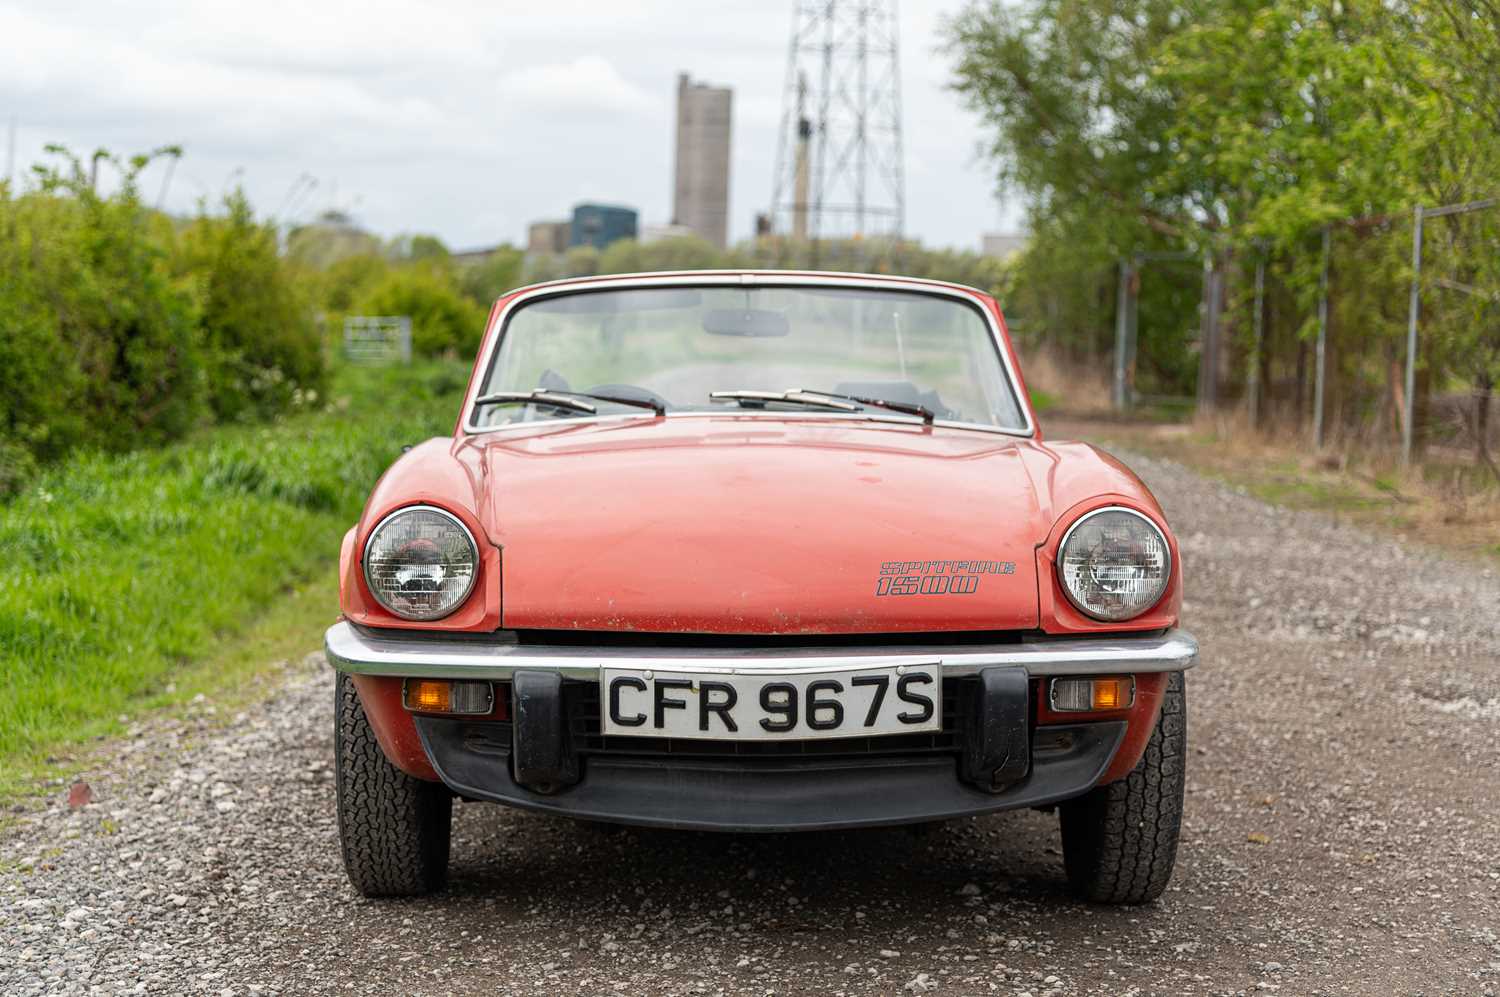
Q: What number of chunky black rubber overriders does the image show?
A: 2